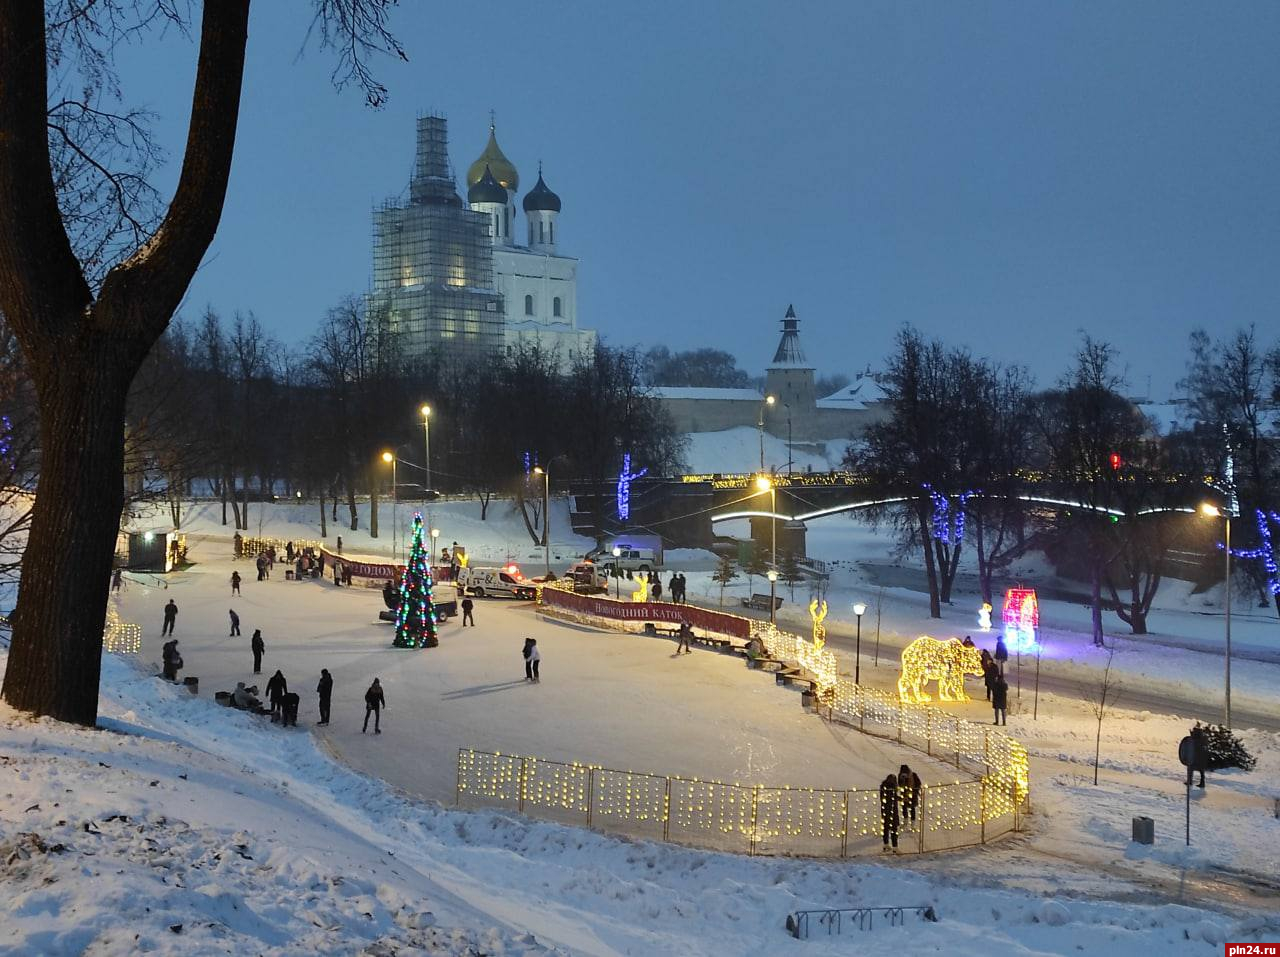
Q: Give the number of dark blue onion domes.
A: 2